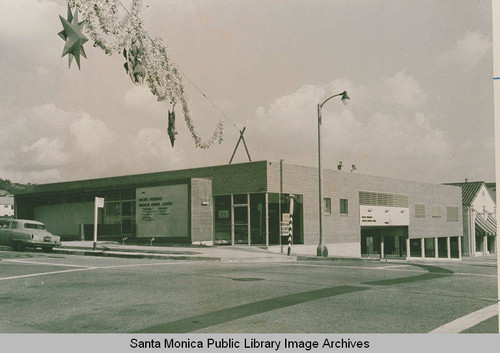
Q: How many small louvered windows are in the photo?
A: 3